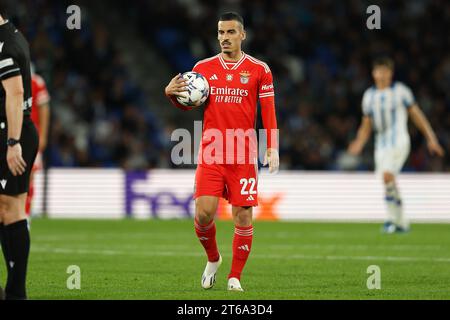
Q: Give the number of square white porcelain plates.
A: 0